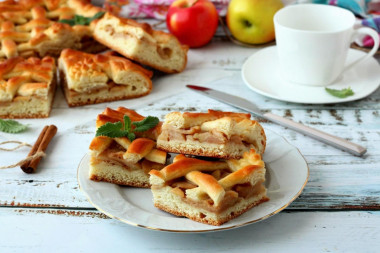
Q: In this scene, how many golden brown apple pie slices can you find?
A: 6